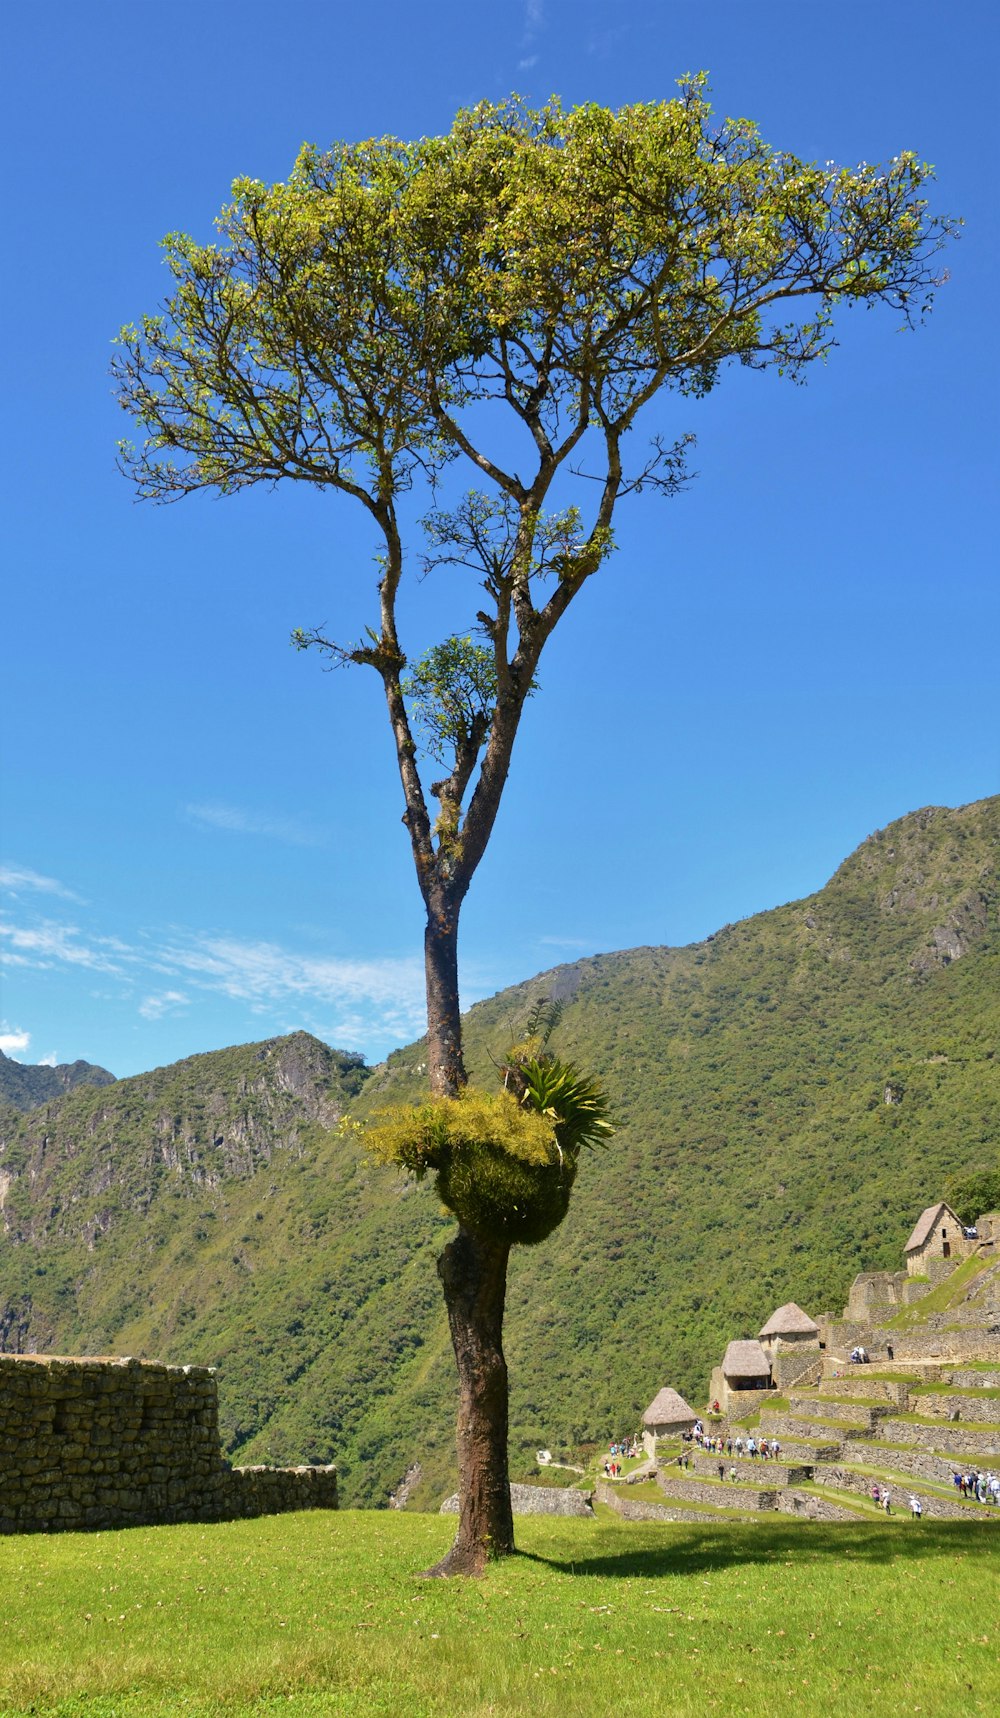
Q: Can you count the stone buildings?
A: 4